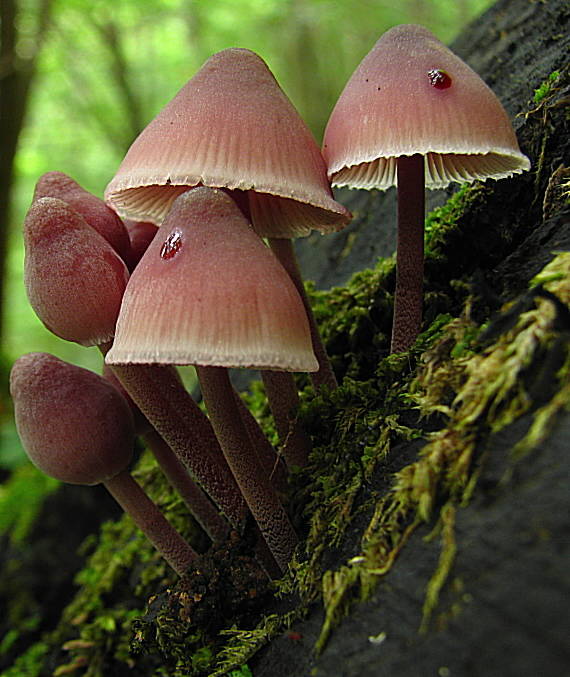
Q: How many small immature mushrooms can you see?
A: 3